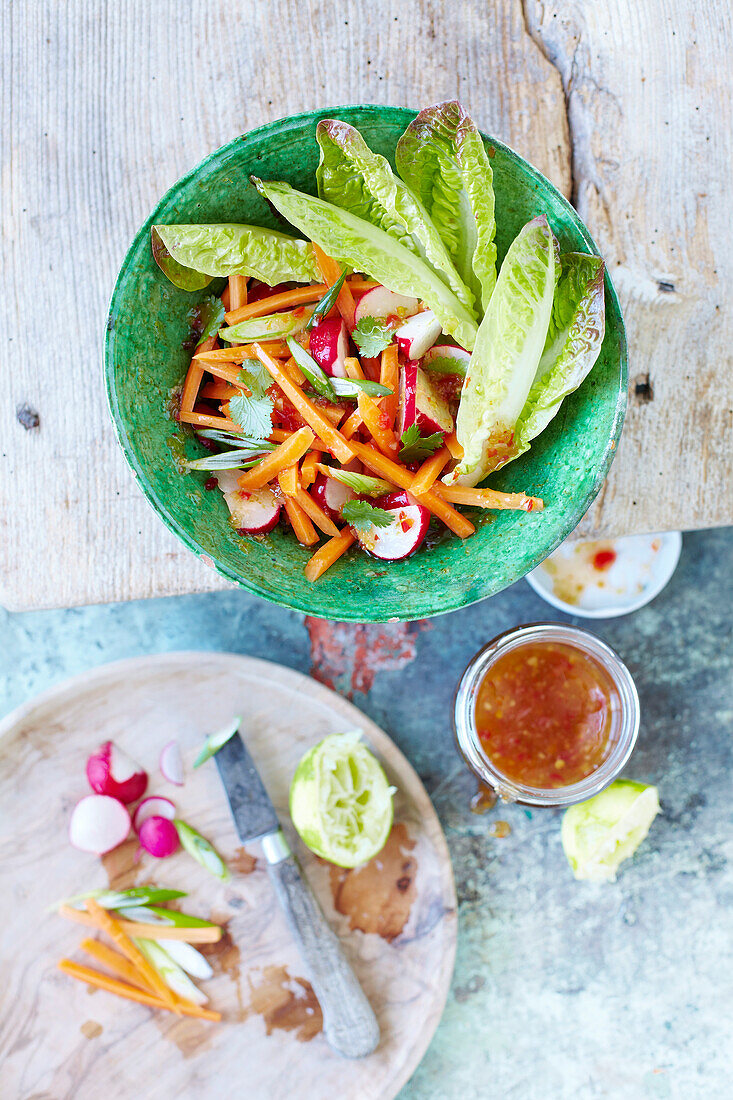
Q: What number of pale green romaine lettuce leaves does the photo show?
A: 6